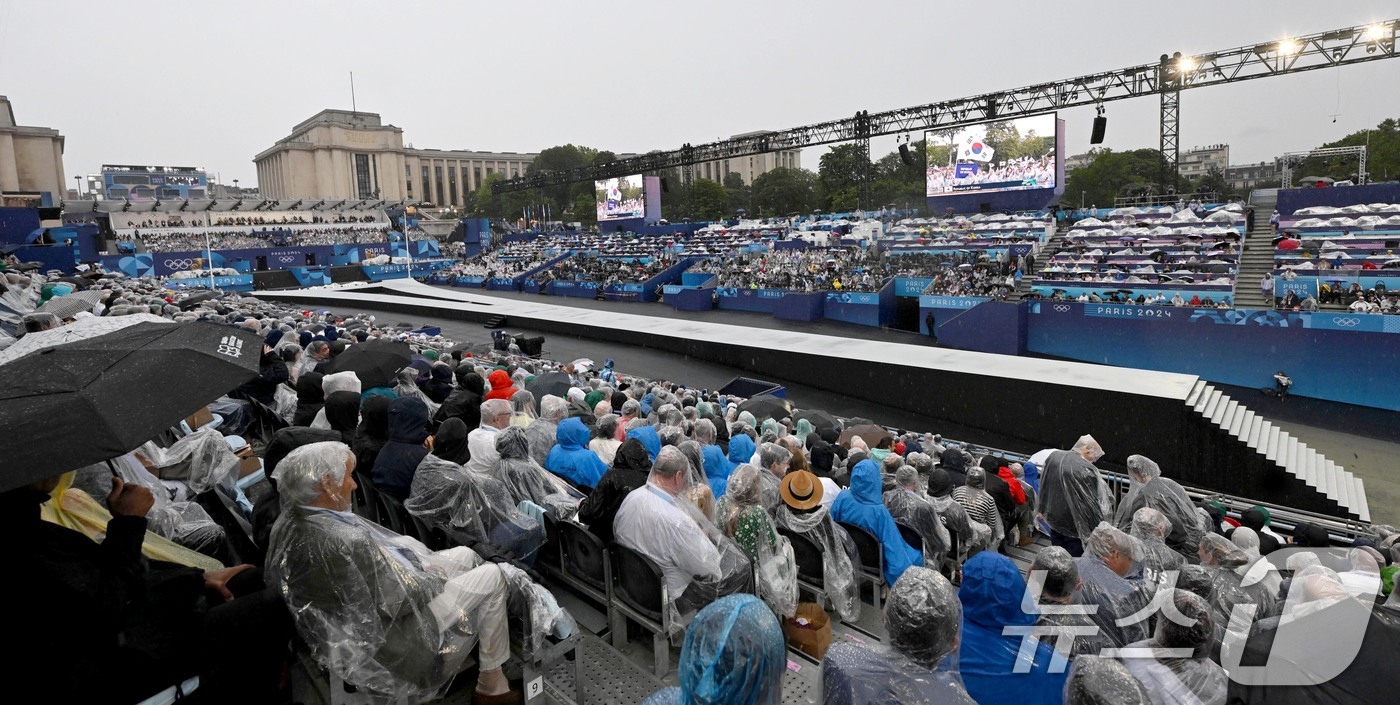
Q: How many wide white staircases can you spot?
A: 1